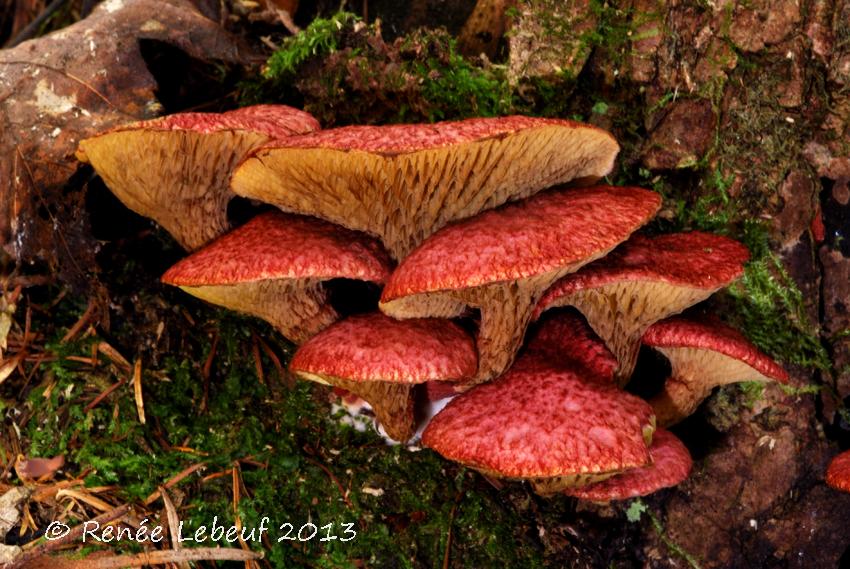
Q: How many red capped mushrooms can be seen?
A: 11